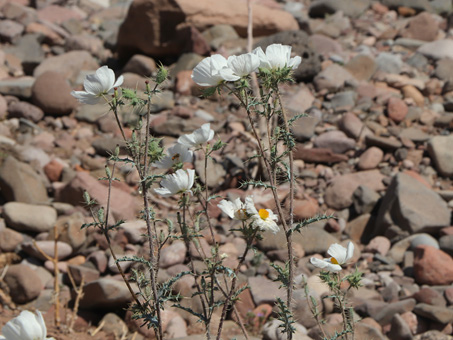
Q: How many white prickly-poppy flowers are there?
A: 11